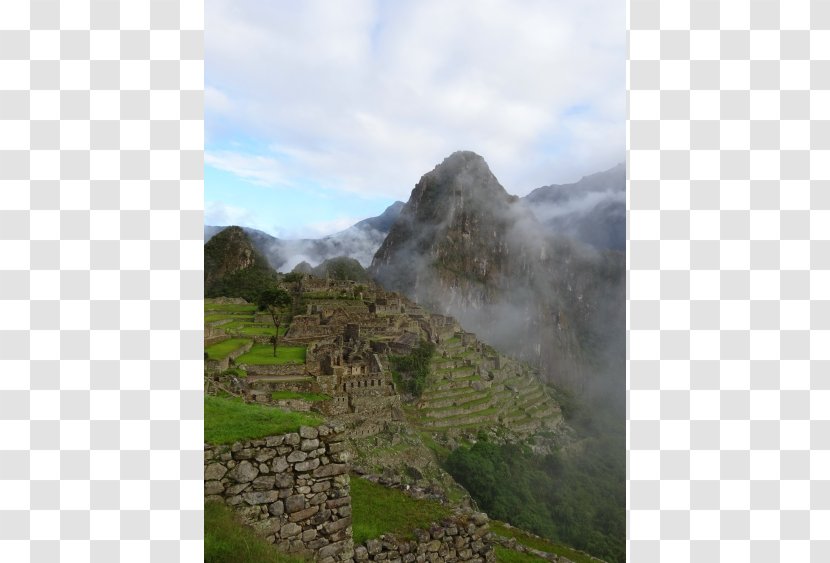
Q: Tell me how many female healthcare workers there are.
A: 0